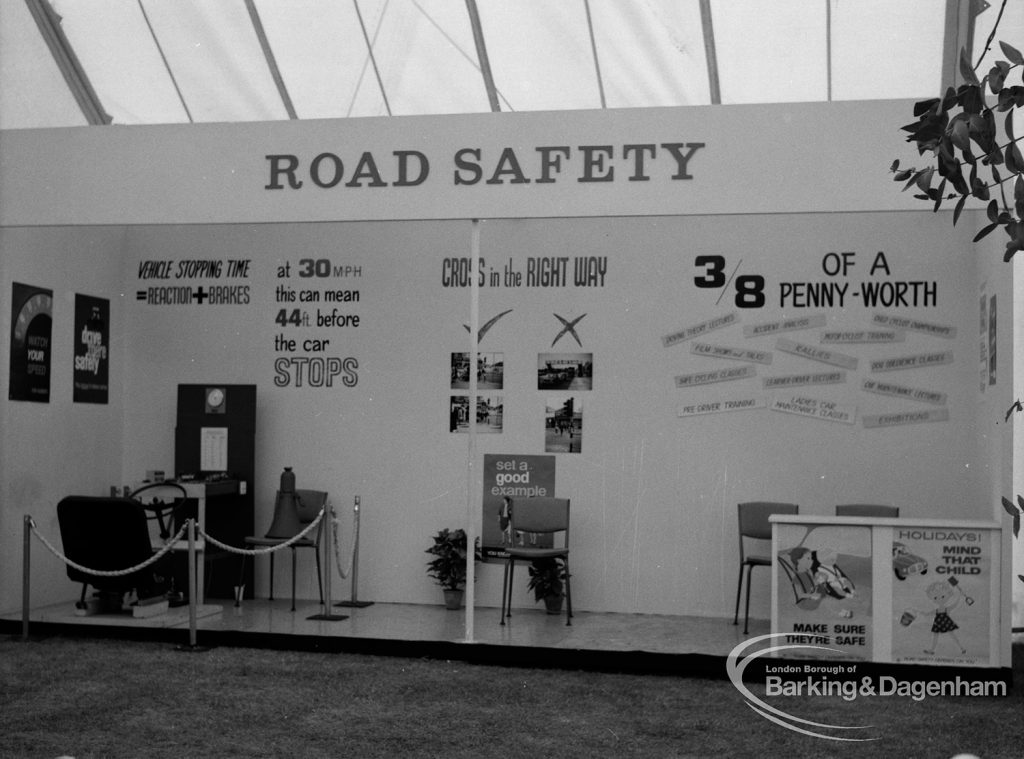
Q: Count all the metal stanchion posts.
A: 4